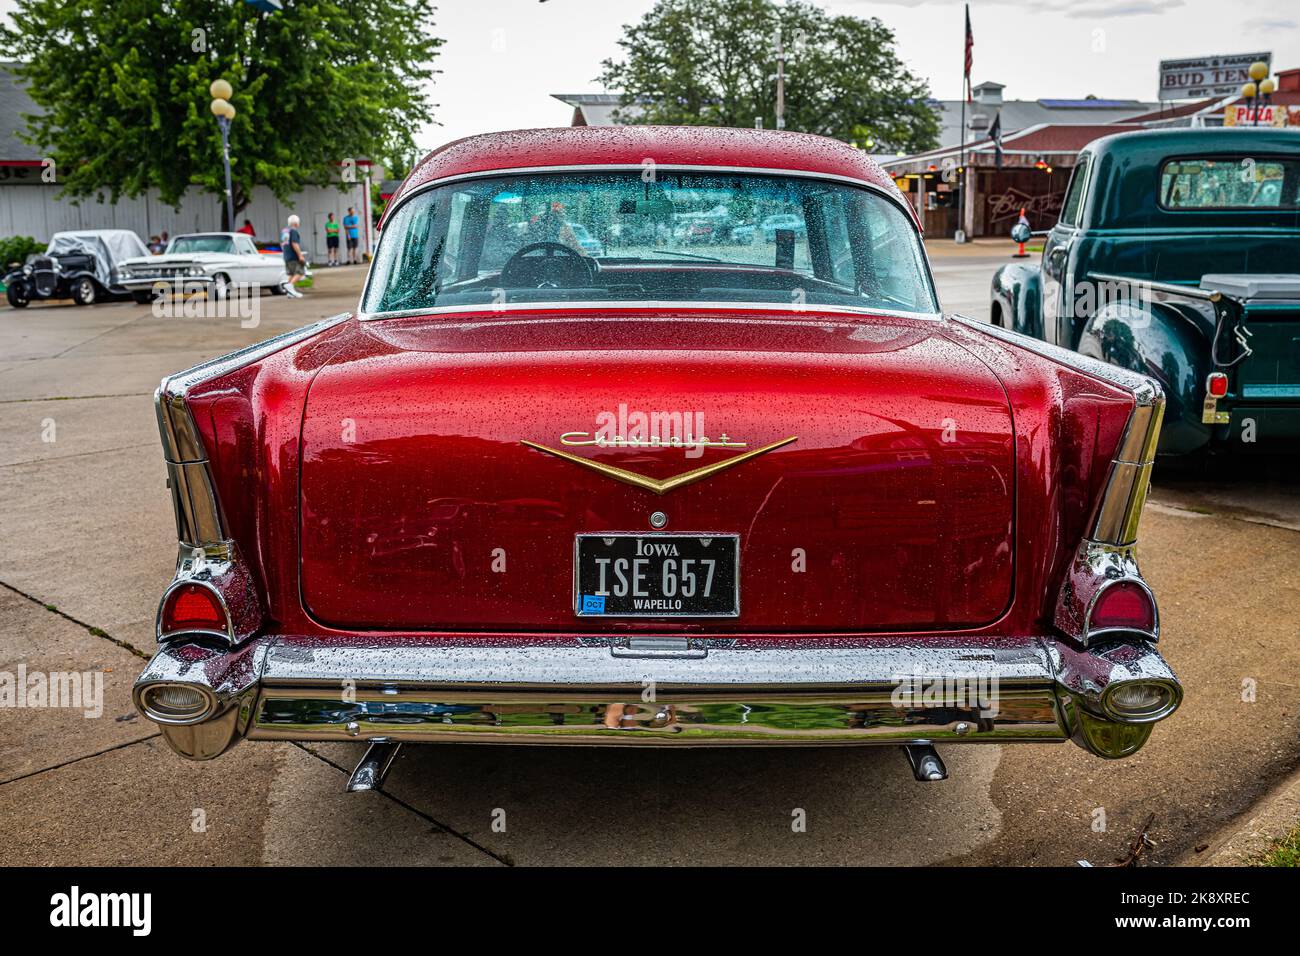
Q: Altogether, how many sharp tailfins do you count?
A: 2